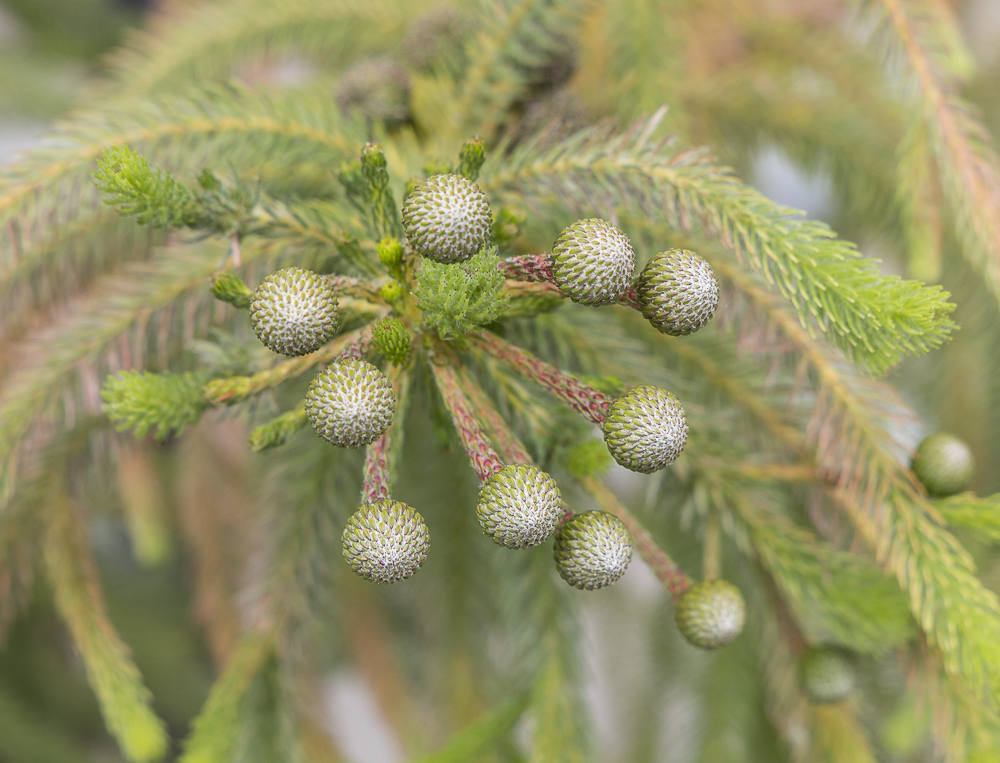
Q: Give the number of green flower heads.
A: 12